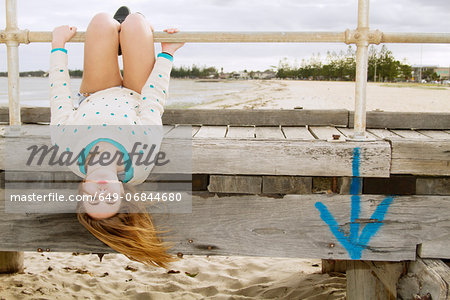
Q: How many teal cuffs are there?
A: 2